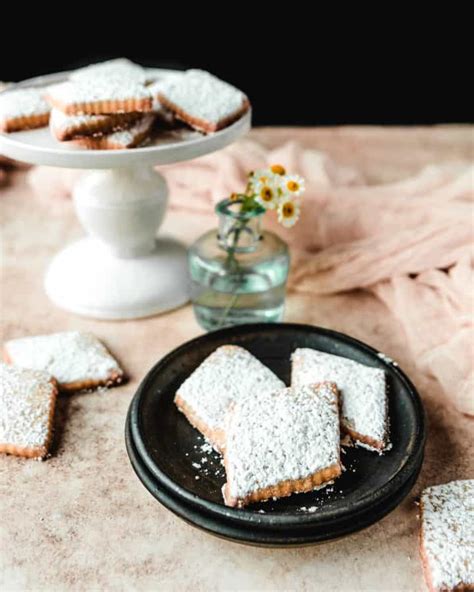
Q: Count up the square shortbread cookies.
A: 12